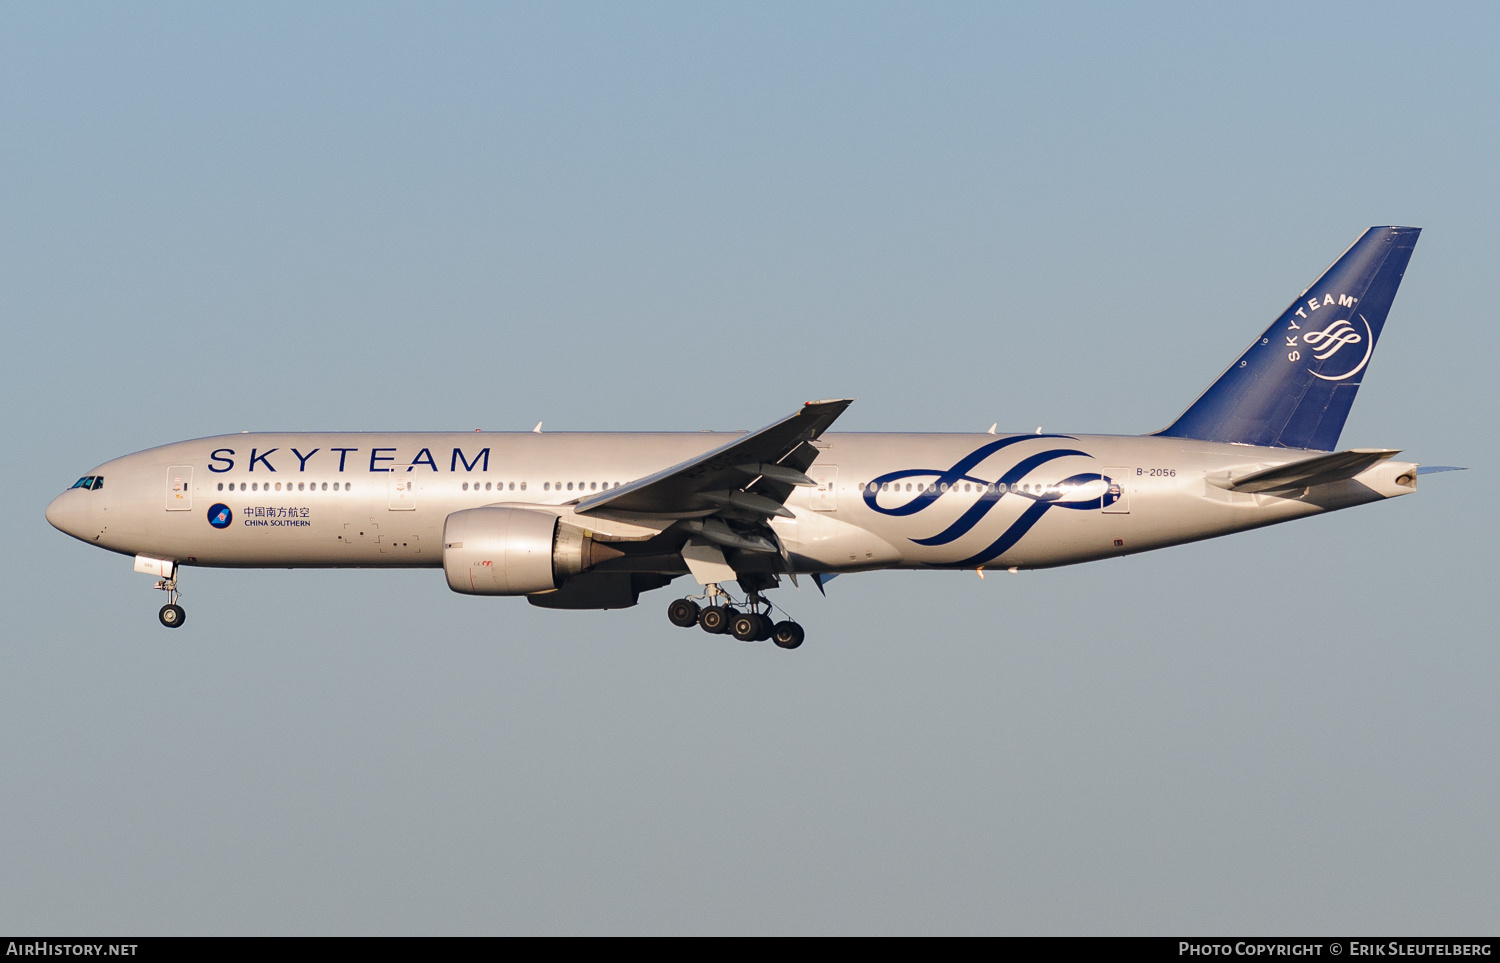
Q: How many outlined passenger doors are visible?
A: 4